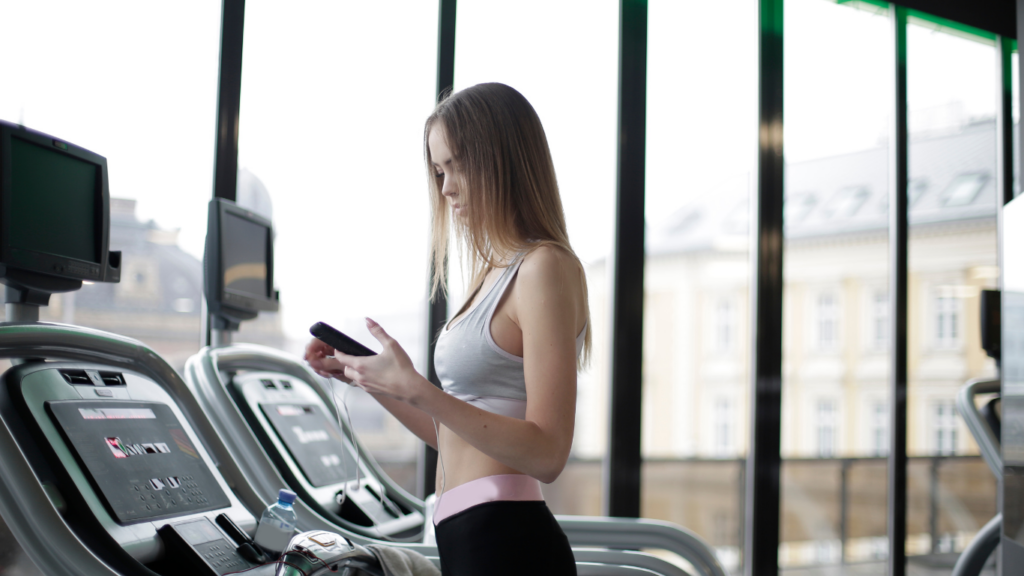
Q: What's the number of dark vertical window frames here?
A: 6